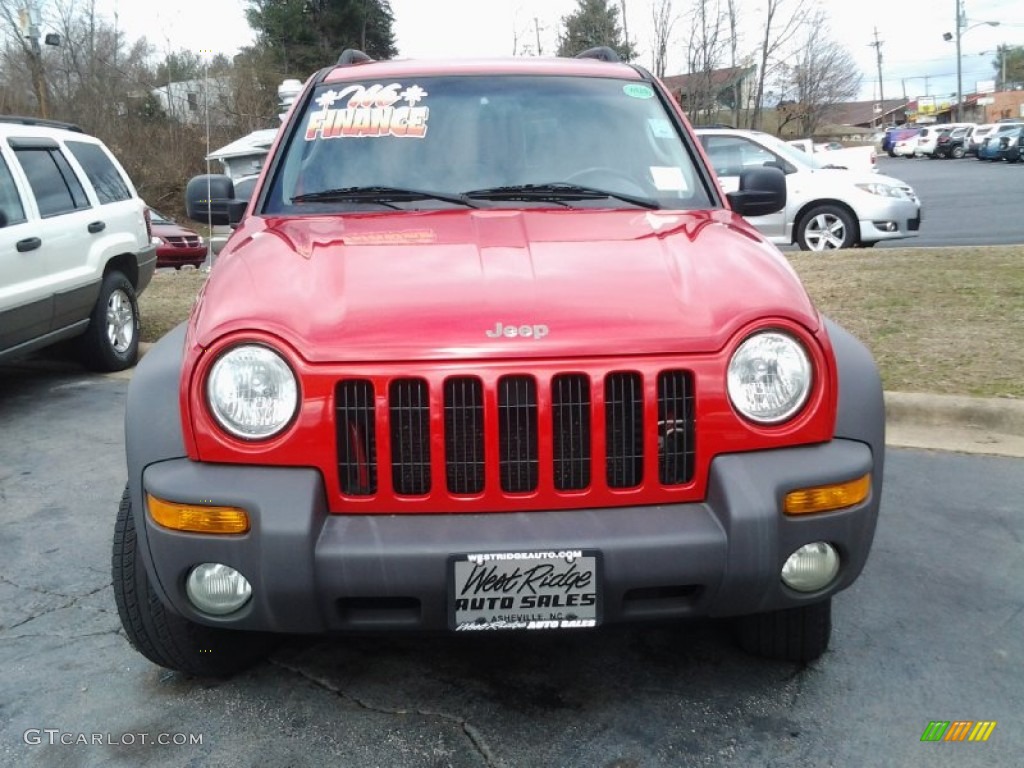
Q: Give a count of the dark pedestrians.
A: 0